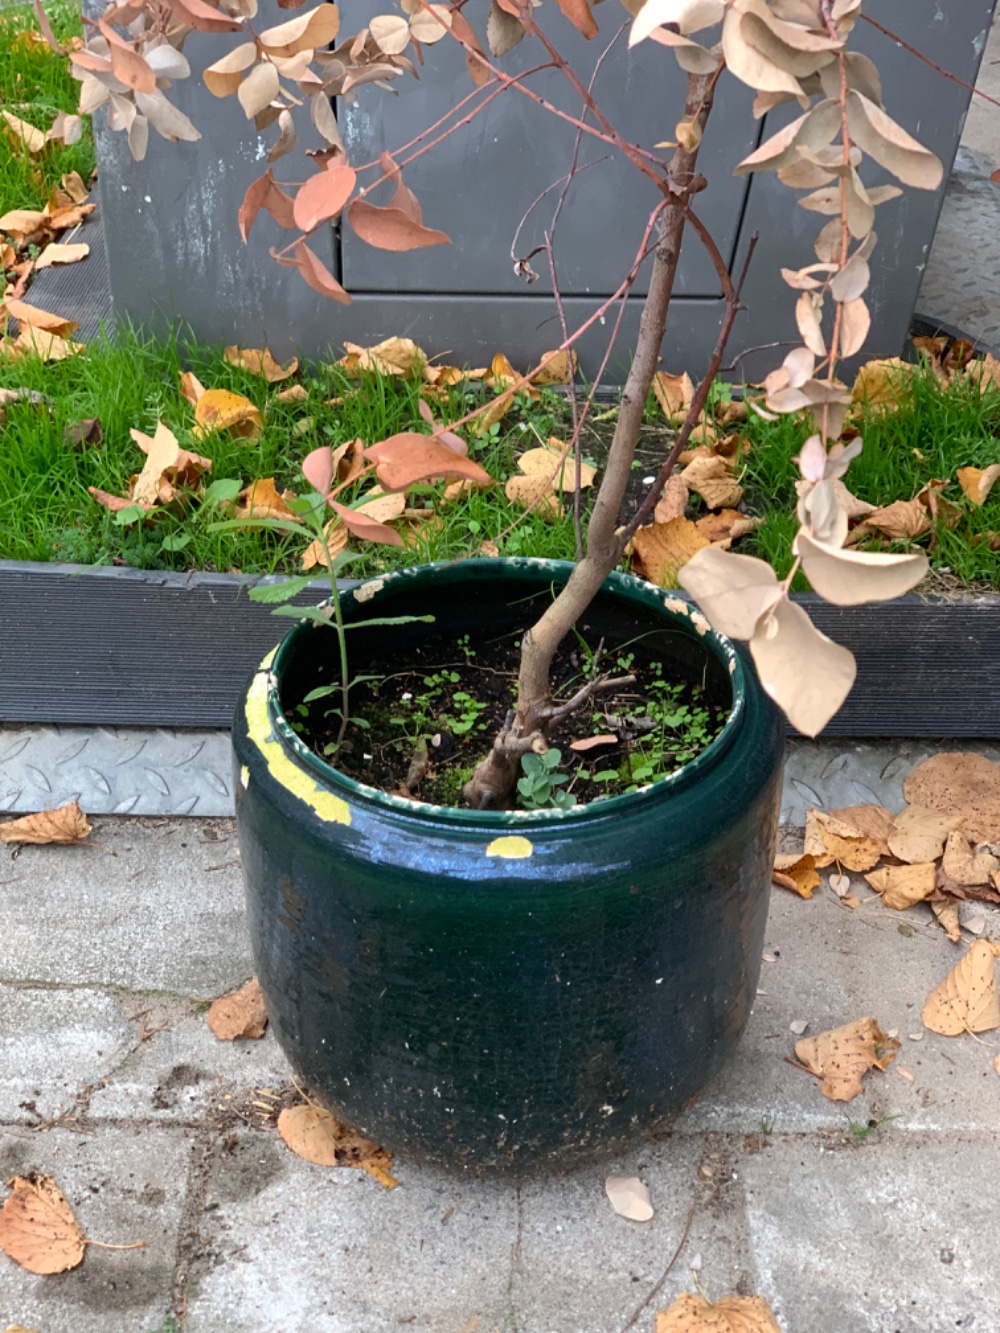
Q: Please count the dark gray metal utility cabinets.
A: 1